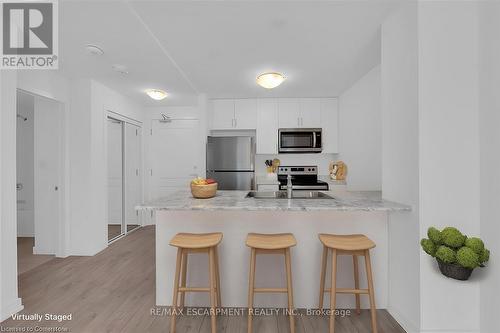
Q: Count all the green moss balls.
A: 7